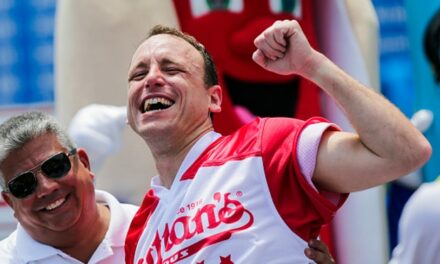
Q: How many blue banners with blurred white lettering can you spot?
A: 2